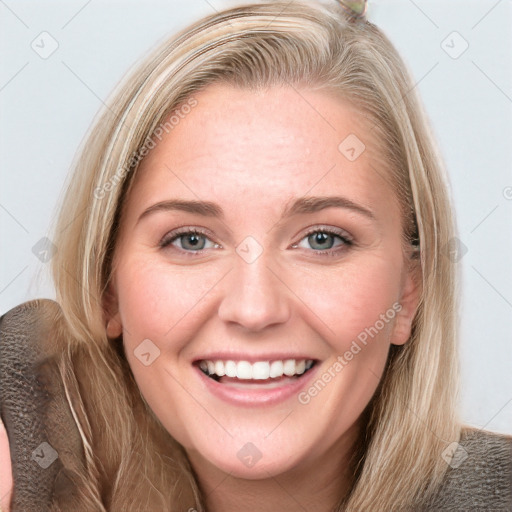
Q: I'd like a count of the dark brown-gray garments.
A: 1